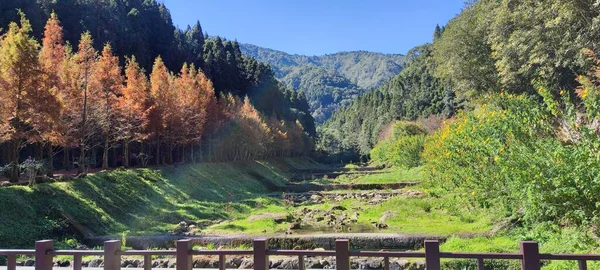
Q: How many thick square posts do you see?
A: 7